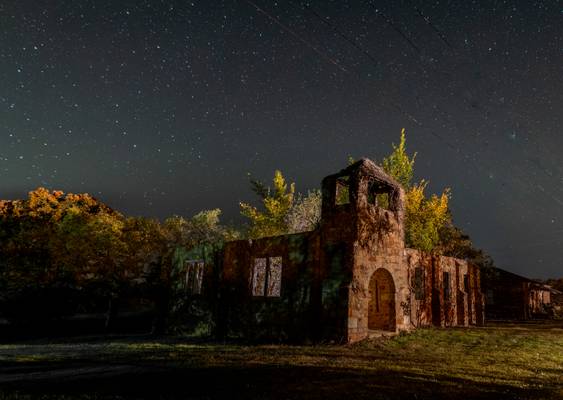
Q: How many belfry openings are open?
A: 2